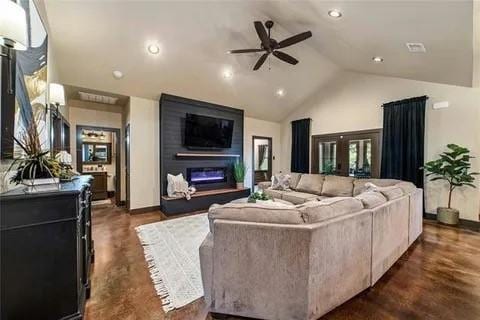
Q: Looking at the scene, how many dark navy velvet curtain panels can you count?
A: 2